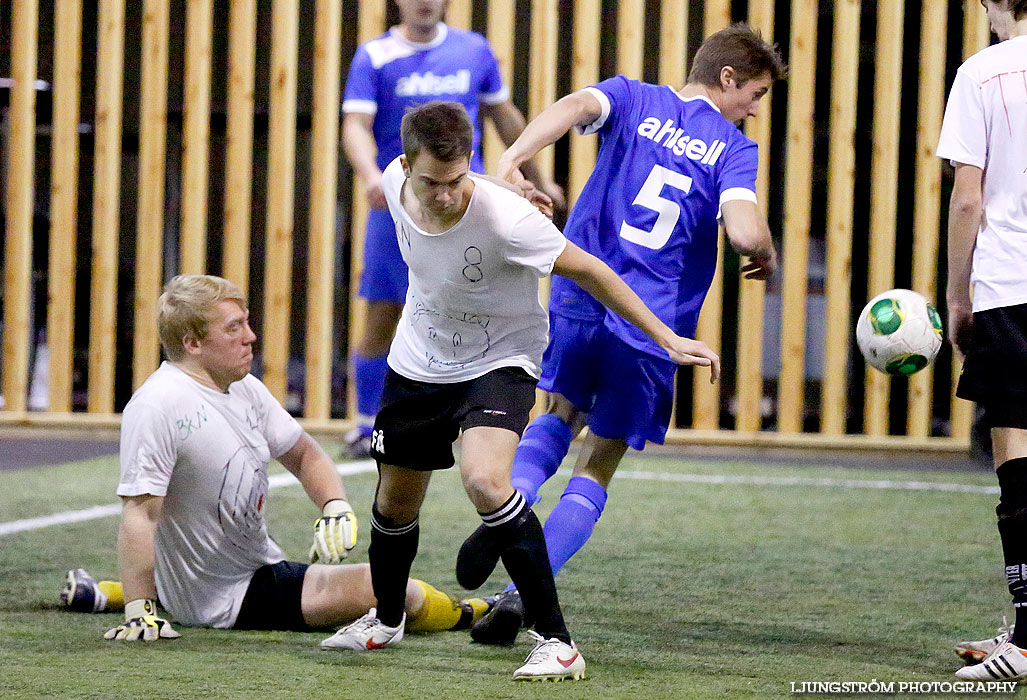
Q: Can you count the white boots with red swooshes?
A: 2